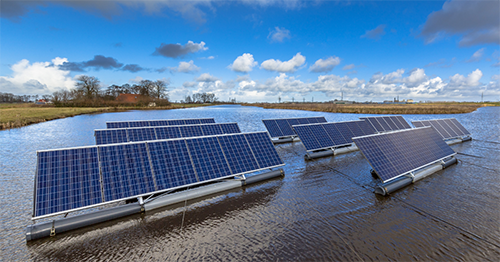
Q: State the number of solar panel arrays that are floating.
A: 8